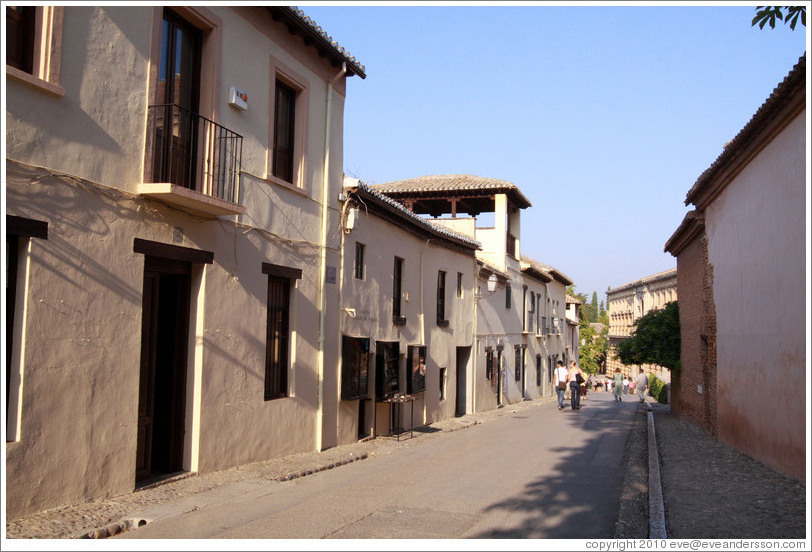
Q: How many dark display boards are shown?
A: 3